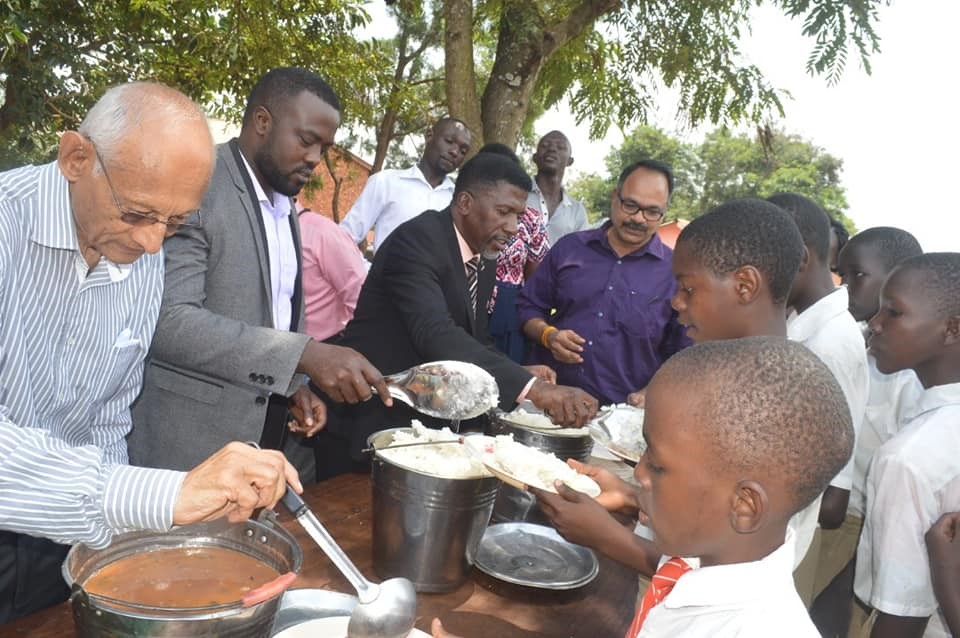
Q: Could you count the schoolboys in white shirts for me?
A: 5